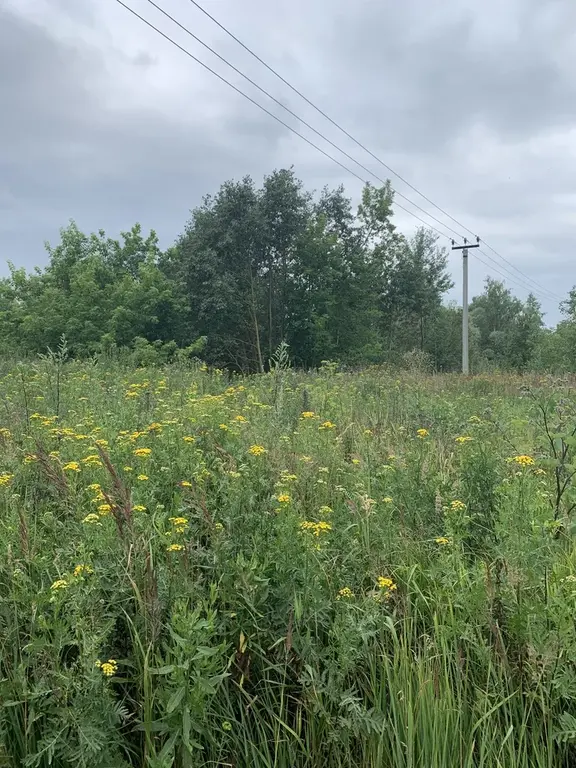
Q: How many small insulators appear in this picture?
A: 3